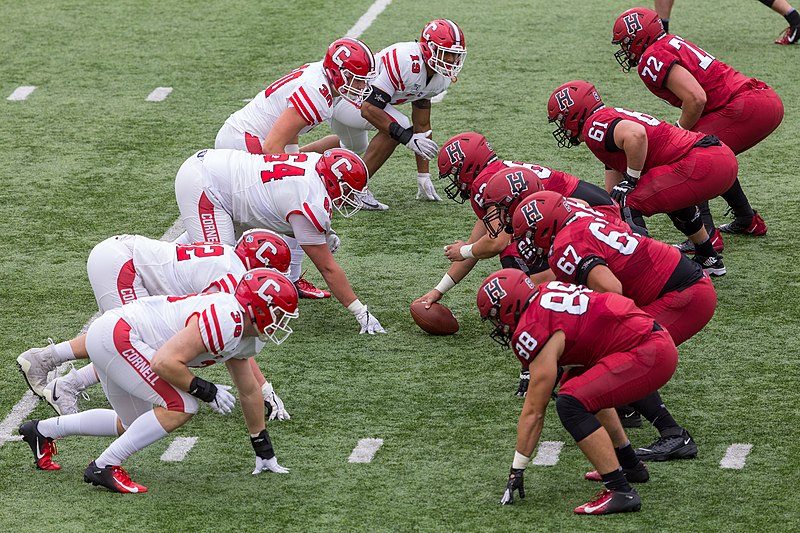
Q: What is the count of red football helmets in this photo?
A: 11